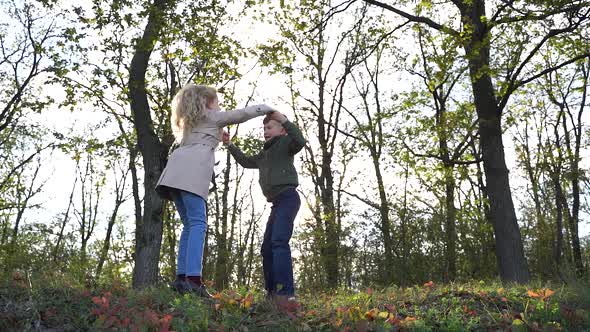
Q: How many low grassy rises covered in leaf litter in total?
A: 1